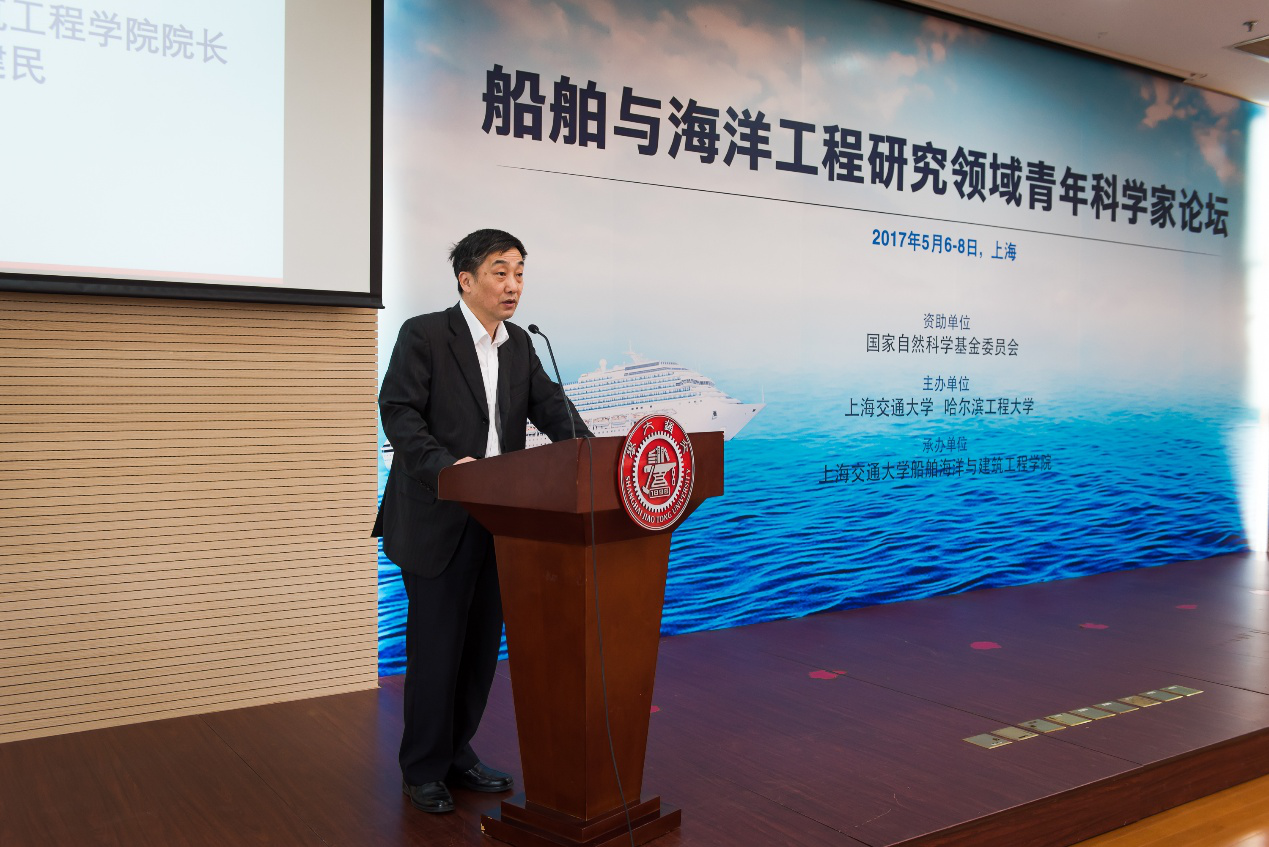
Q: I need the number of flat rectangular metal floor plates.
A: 9